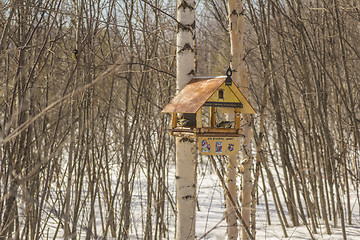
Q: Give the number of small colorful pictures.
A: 3